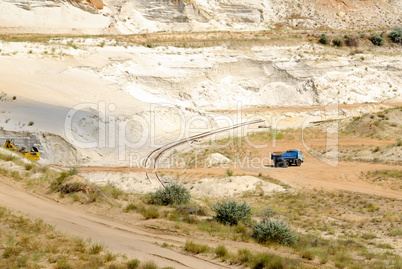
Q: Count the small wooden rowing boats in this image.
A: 0